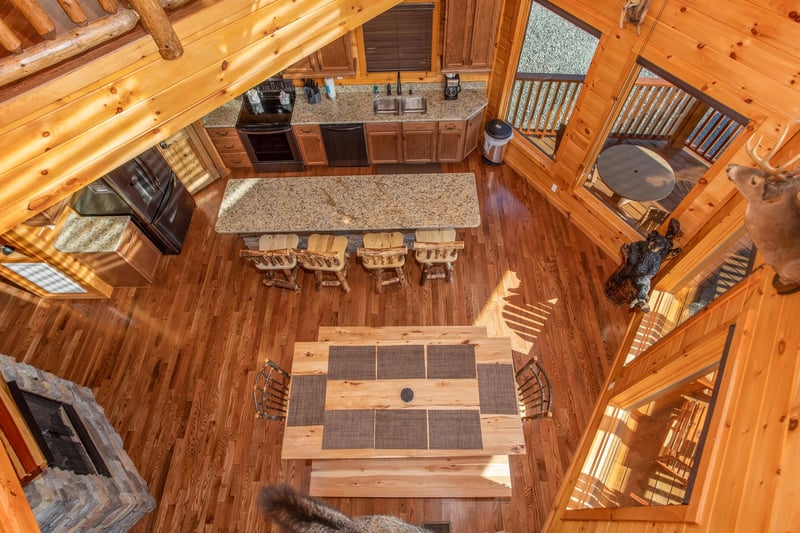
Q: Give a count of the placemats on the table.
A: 8